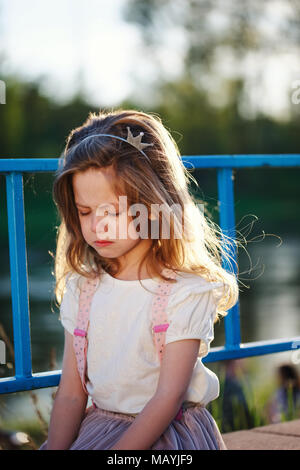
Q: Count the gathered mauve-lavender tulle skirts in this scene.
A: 1